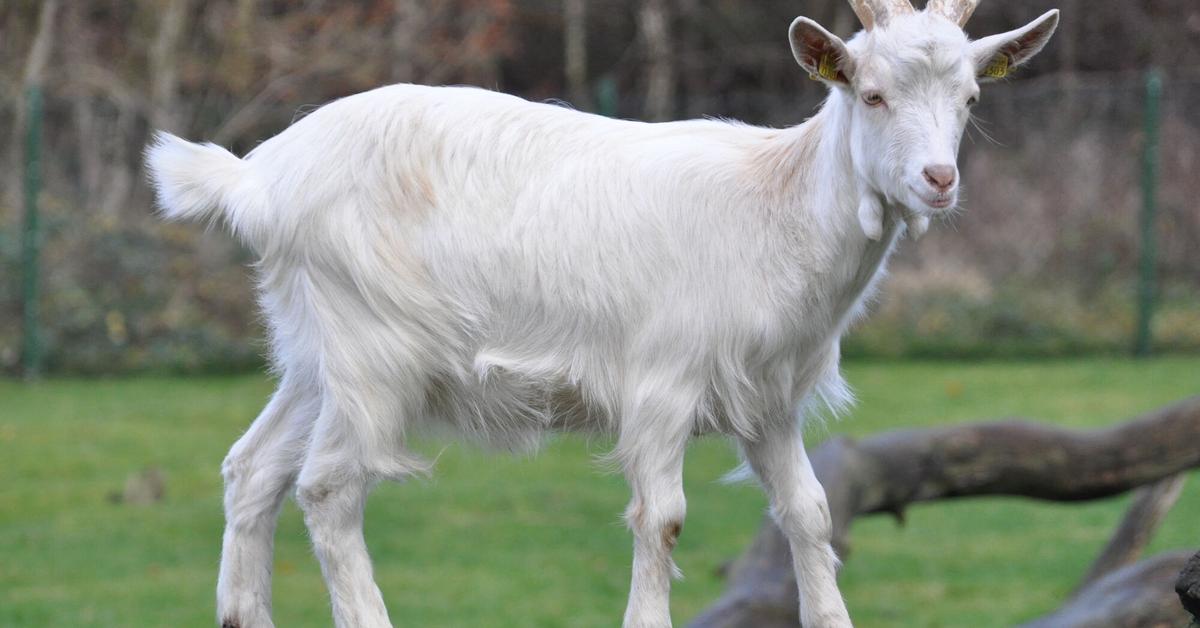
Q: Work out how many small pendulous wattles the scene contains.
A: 2